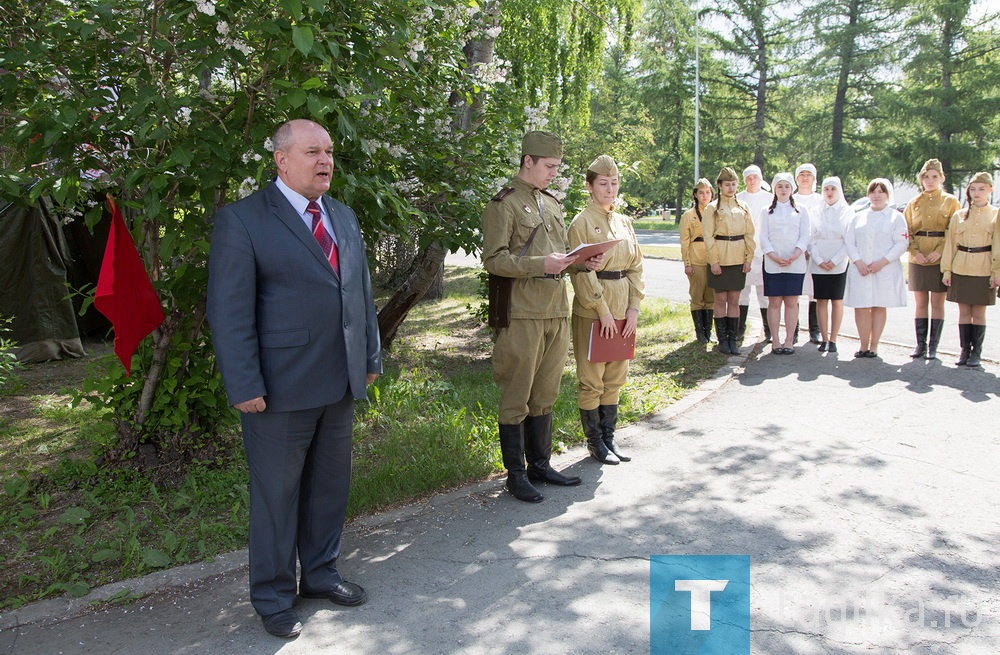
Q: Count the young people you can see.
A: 11